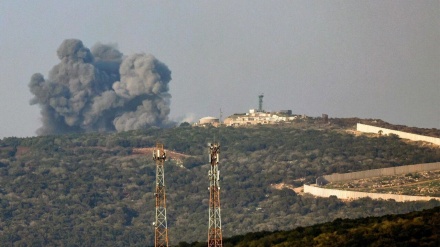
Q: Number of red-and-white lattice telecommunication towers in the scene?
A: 2